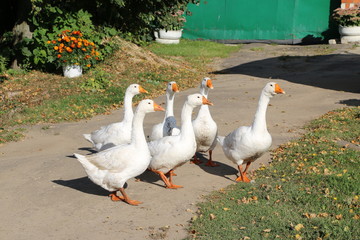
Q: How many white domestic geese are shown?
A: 6